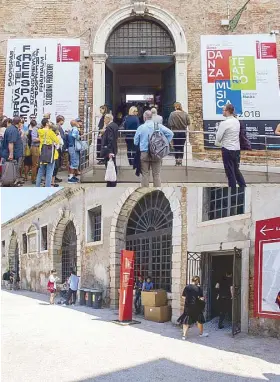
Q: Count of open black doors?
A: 2